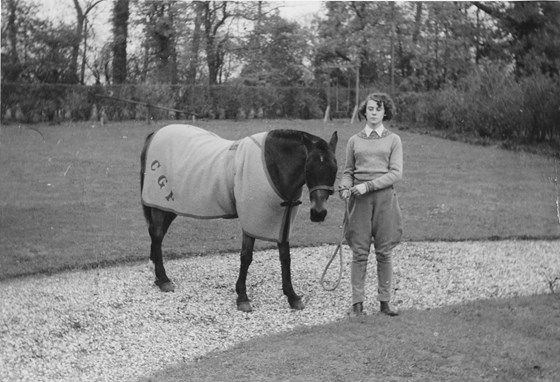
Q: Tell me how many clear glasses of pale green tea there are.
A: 0